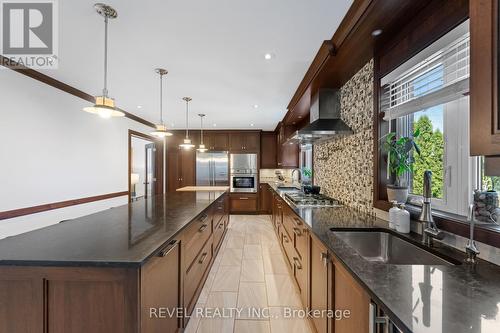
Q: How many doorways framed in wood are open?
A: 1